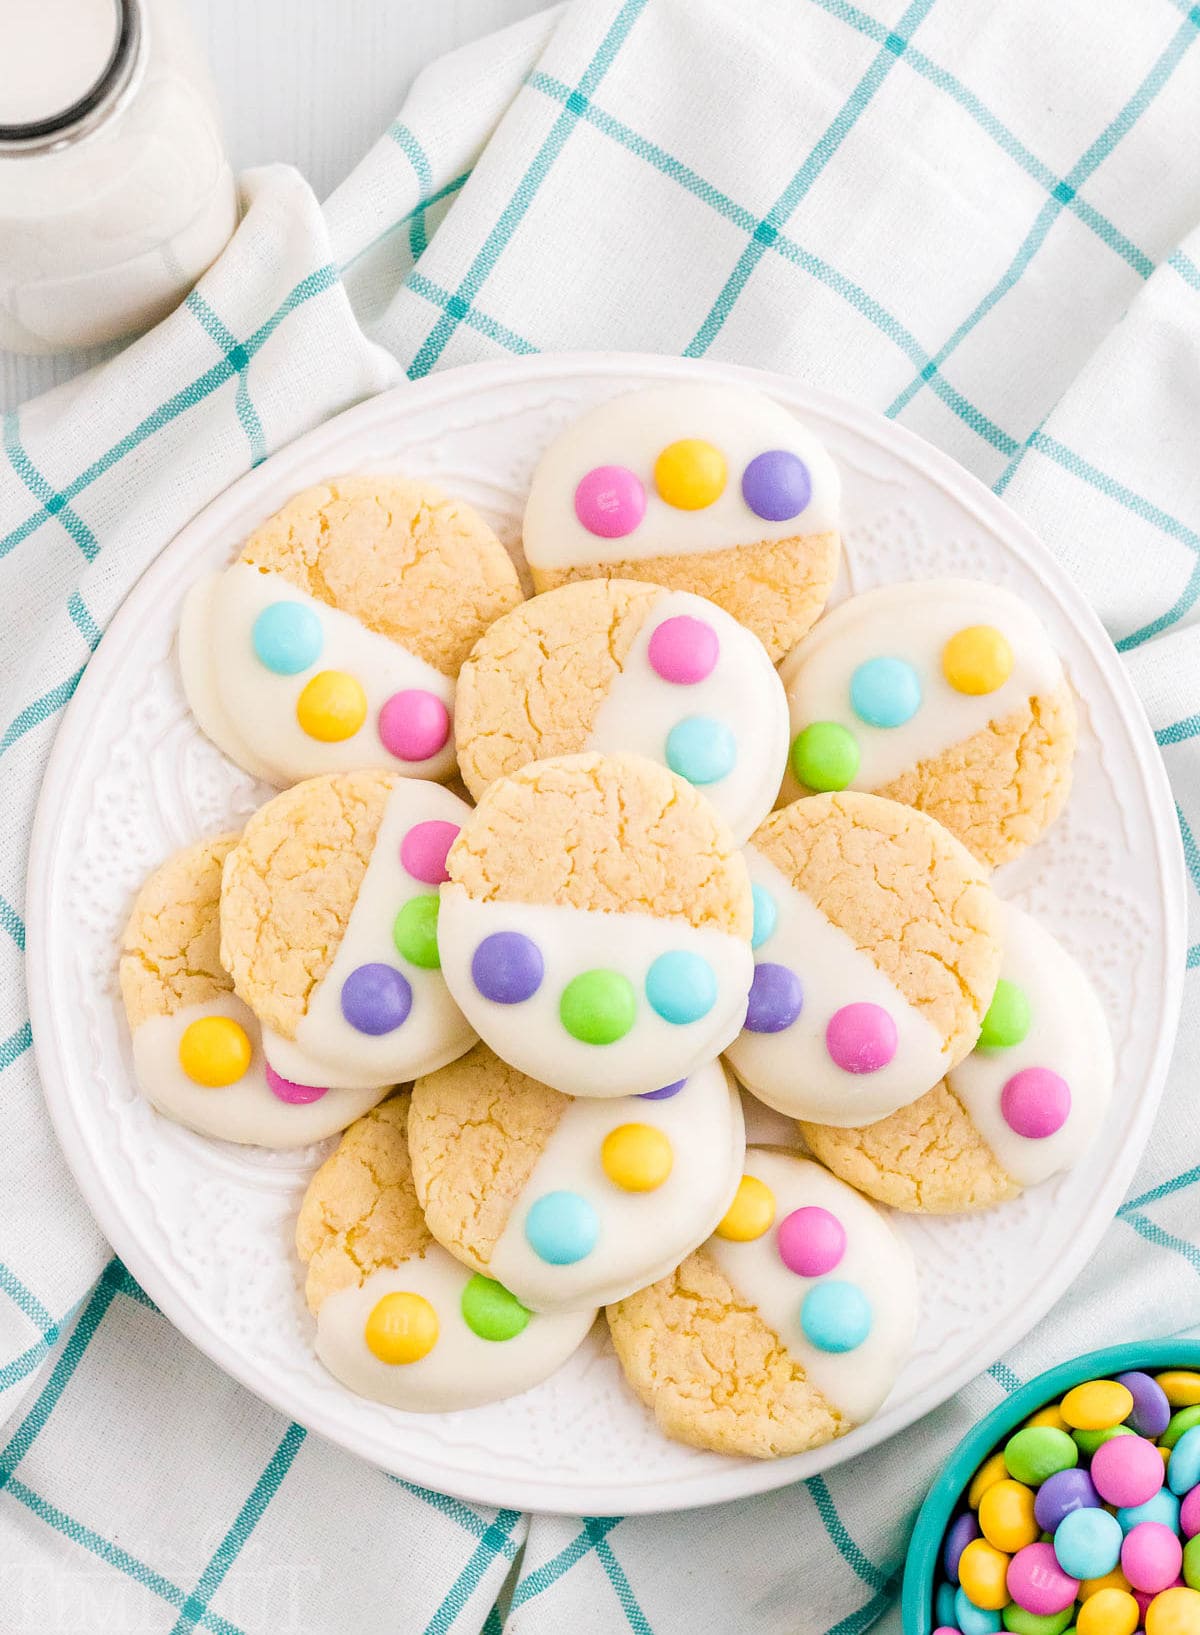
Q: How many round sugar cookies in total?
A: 12